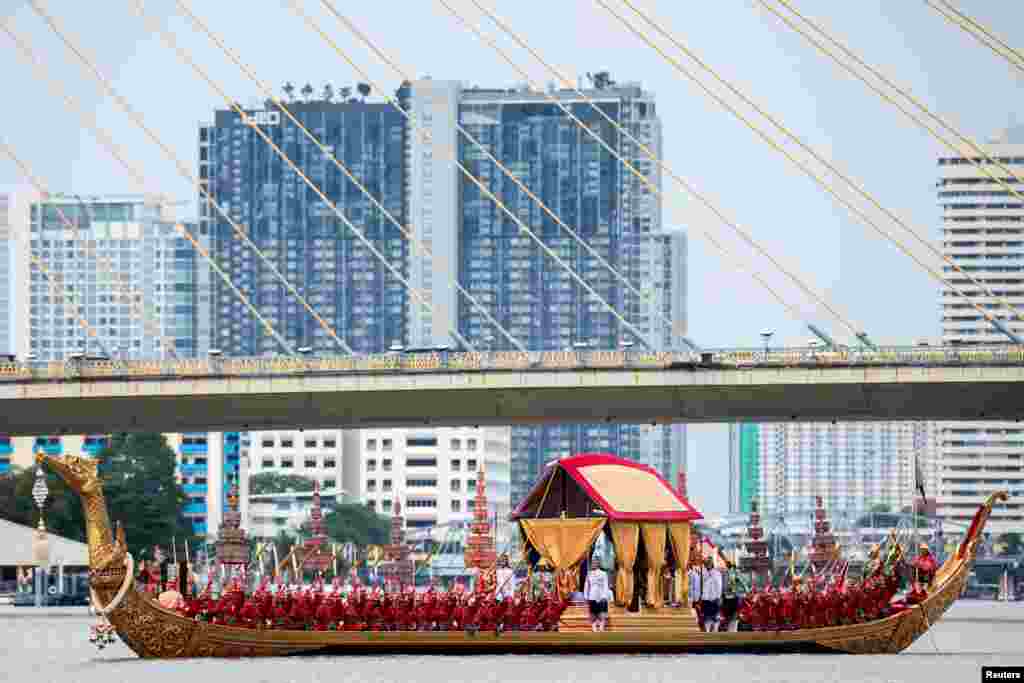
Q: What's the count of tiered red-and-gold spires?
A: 7